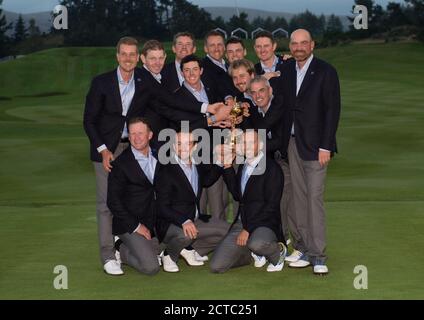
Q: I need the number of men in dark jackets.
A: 13